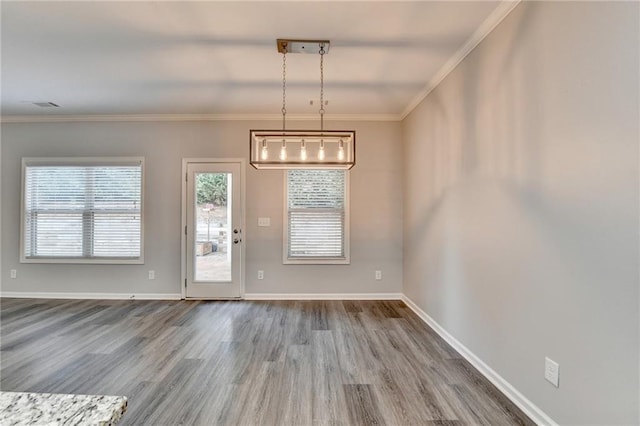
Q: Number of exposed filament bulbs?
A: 5